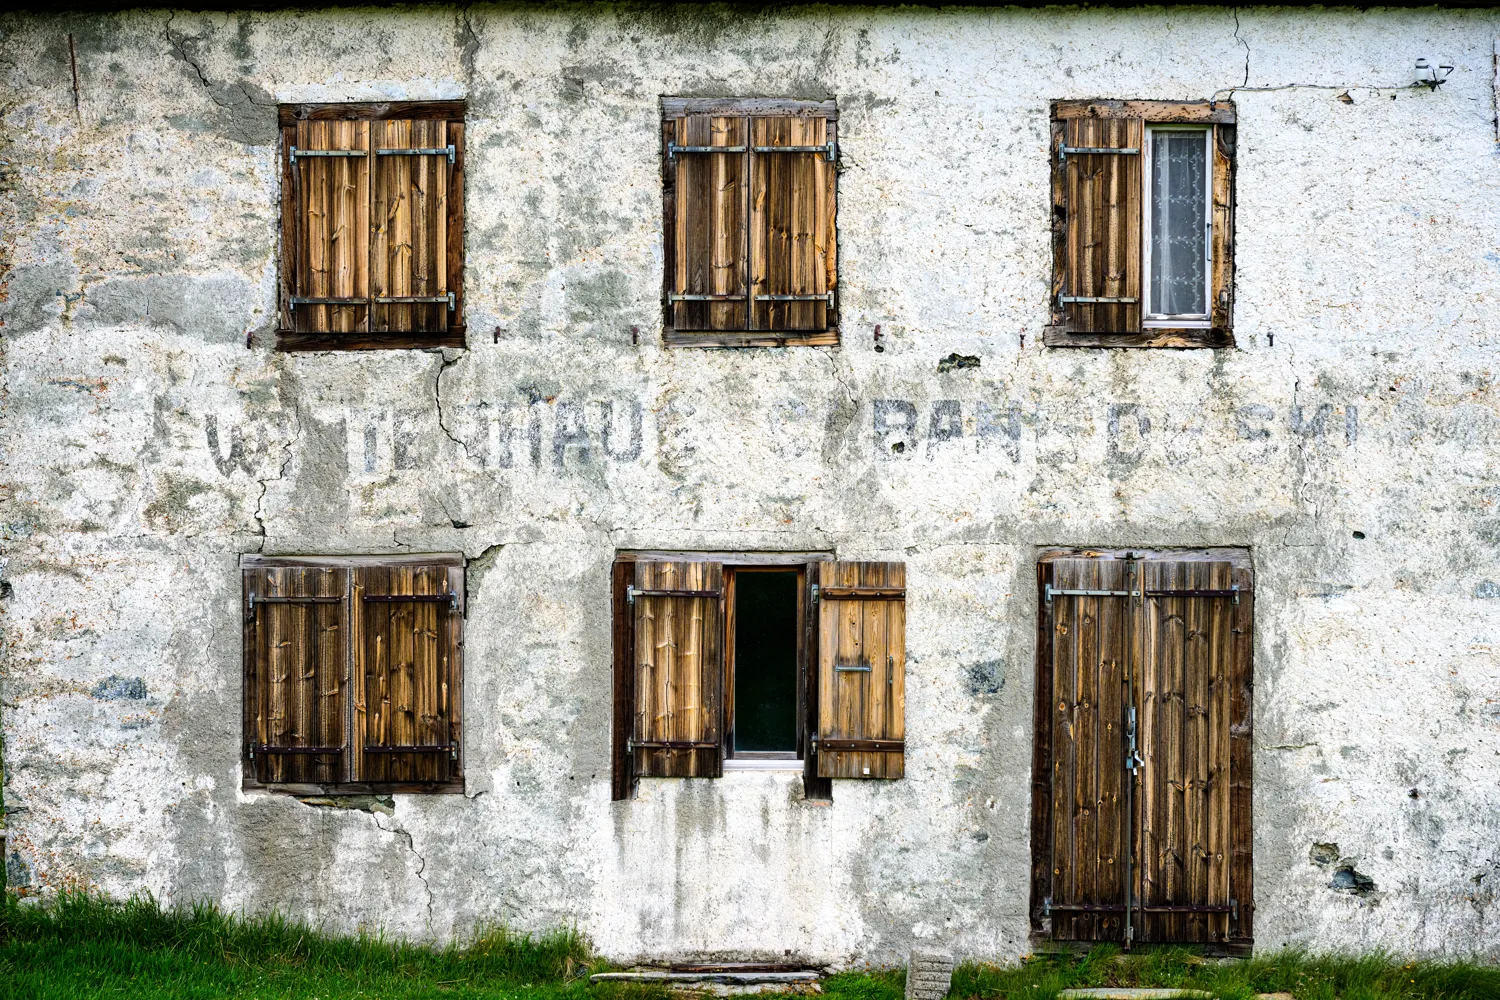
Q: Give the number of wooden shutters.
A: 9